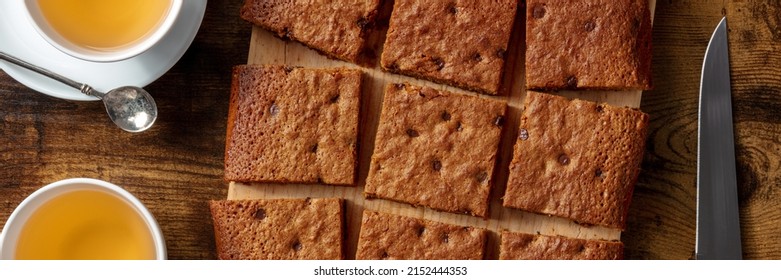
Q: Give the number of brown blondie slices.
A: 9